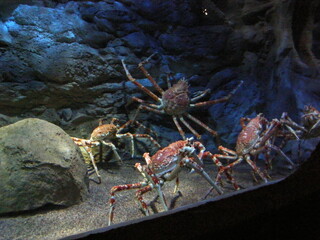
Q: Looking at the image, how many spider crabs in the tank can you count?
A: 5